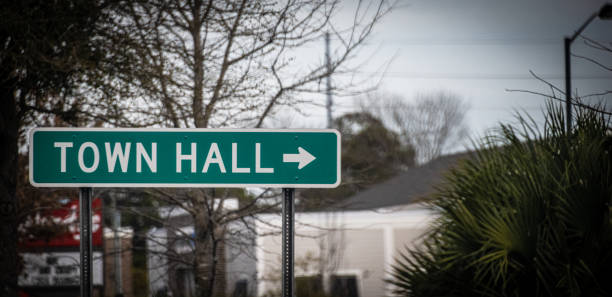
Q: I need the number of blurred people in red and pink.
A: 0